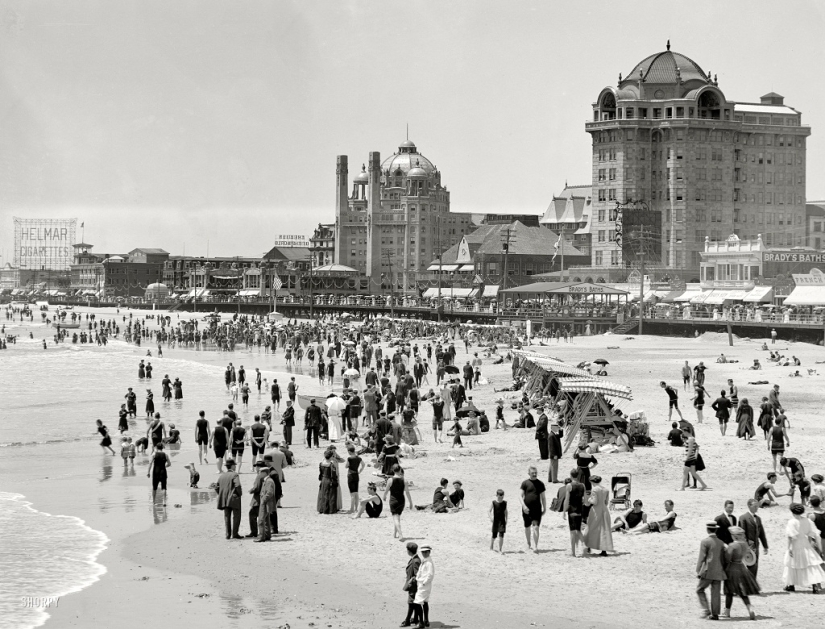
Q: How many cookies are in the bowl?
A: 0